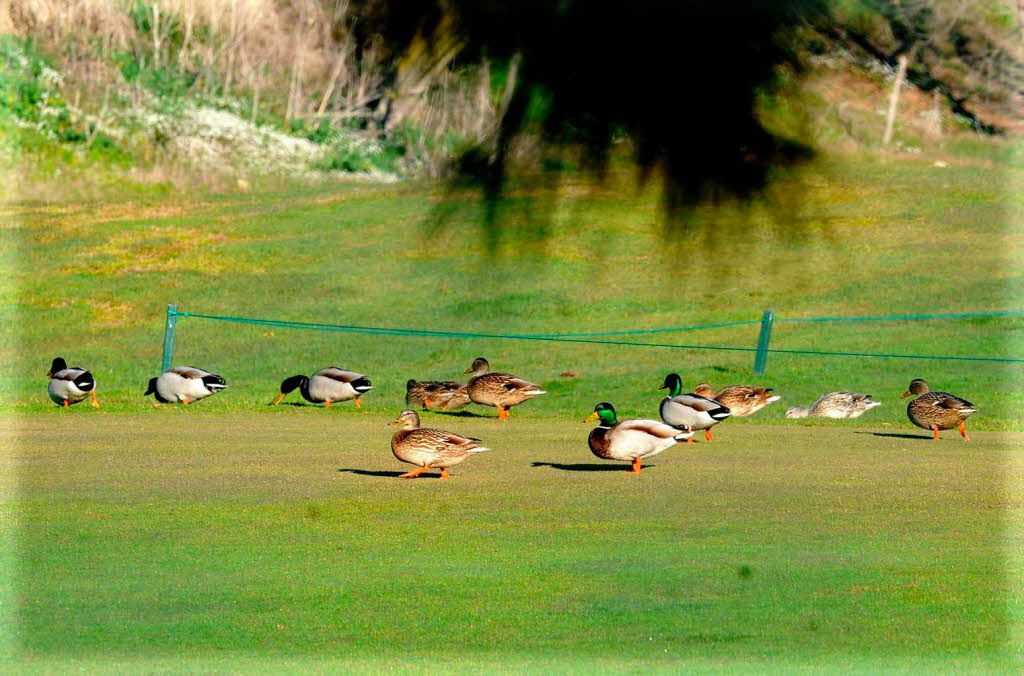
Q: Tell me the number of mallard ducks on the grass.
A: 11